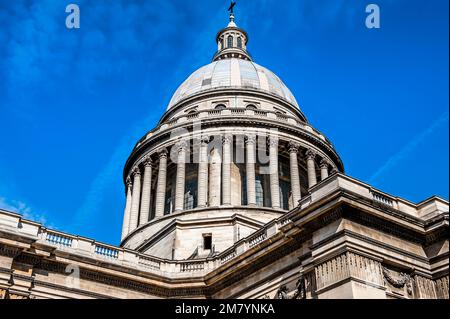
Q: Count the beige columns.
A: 12